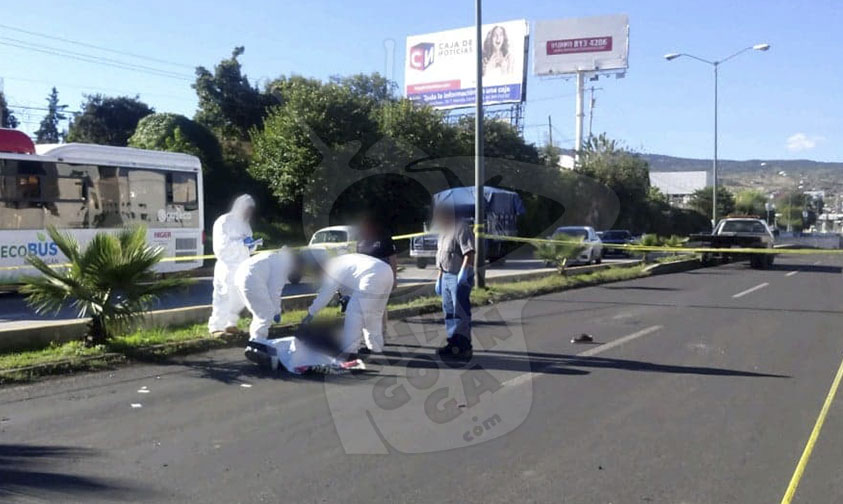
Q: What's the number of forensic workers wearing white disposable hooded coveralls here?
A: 3